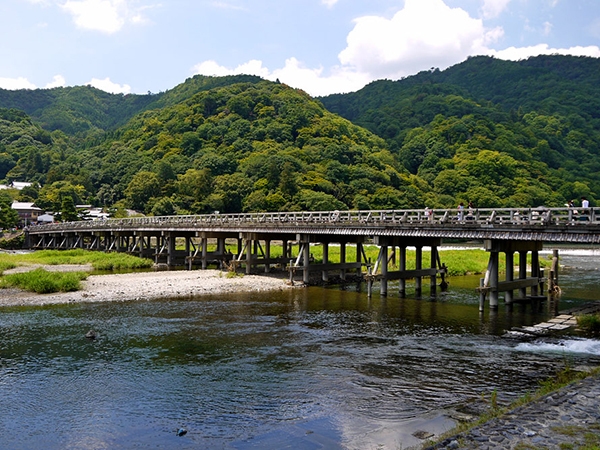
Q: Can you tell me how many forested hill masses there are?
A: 3